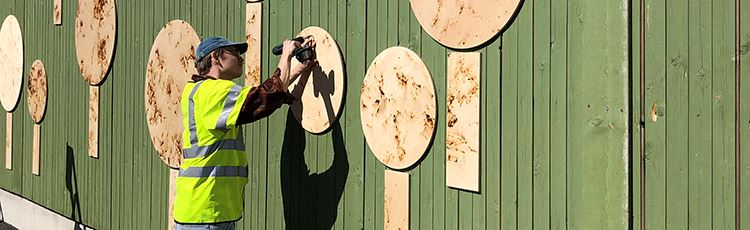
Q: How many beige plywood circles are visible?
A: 7